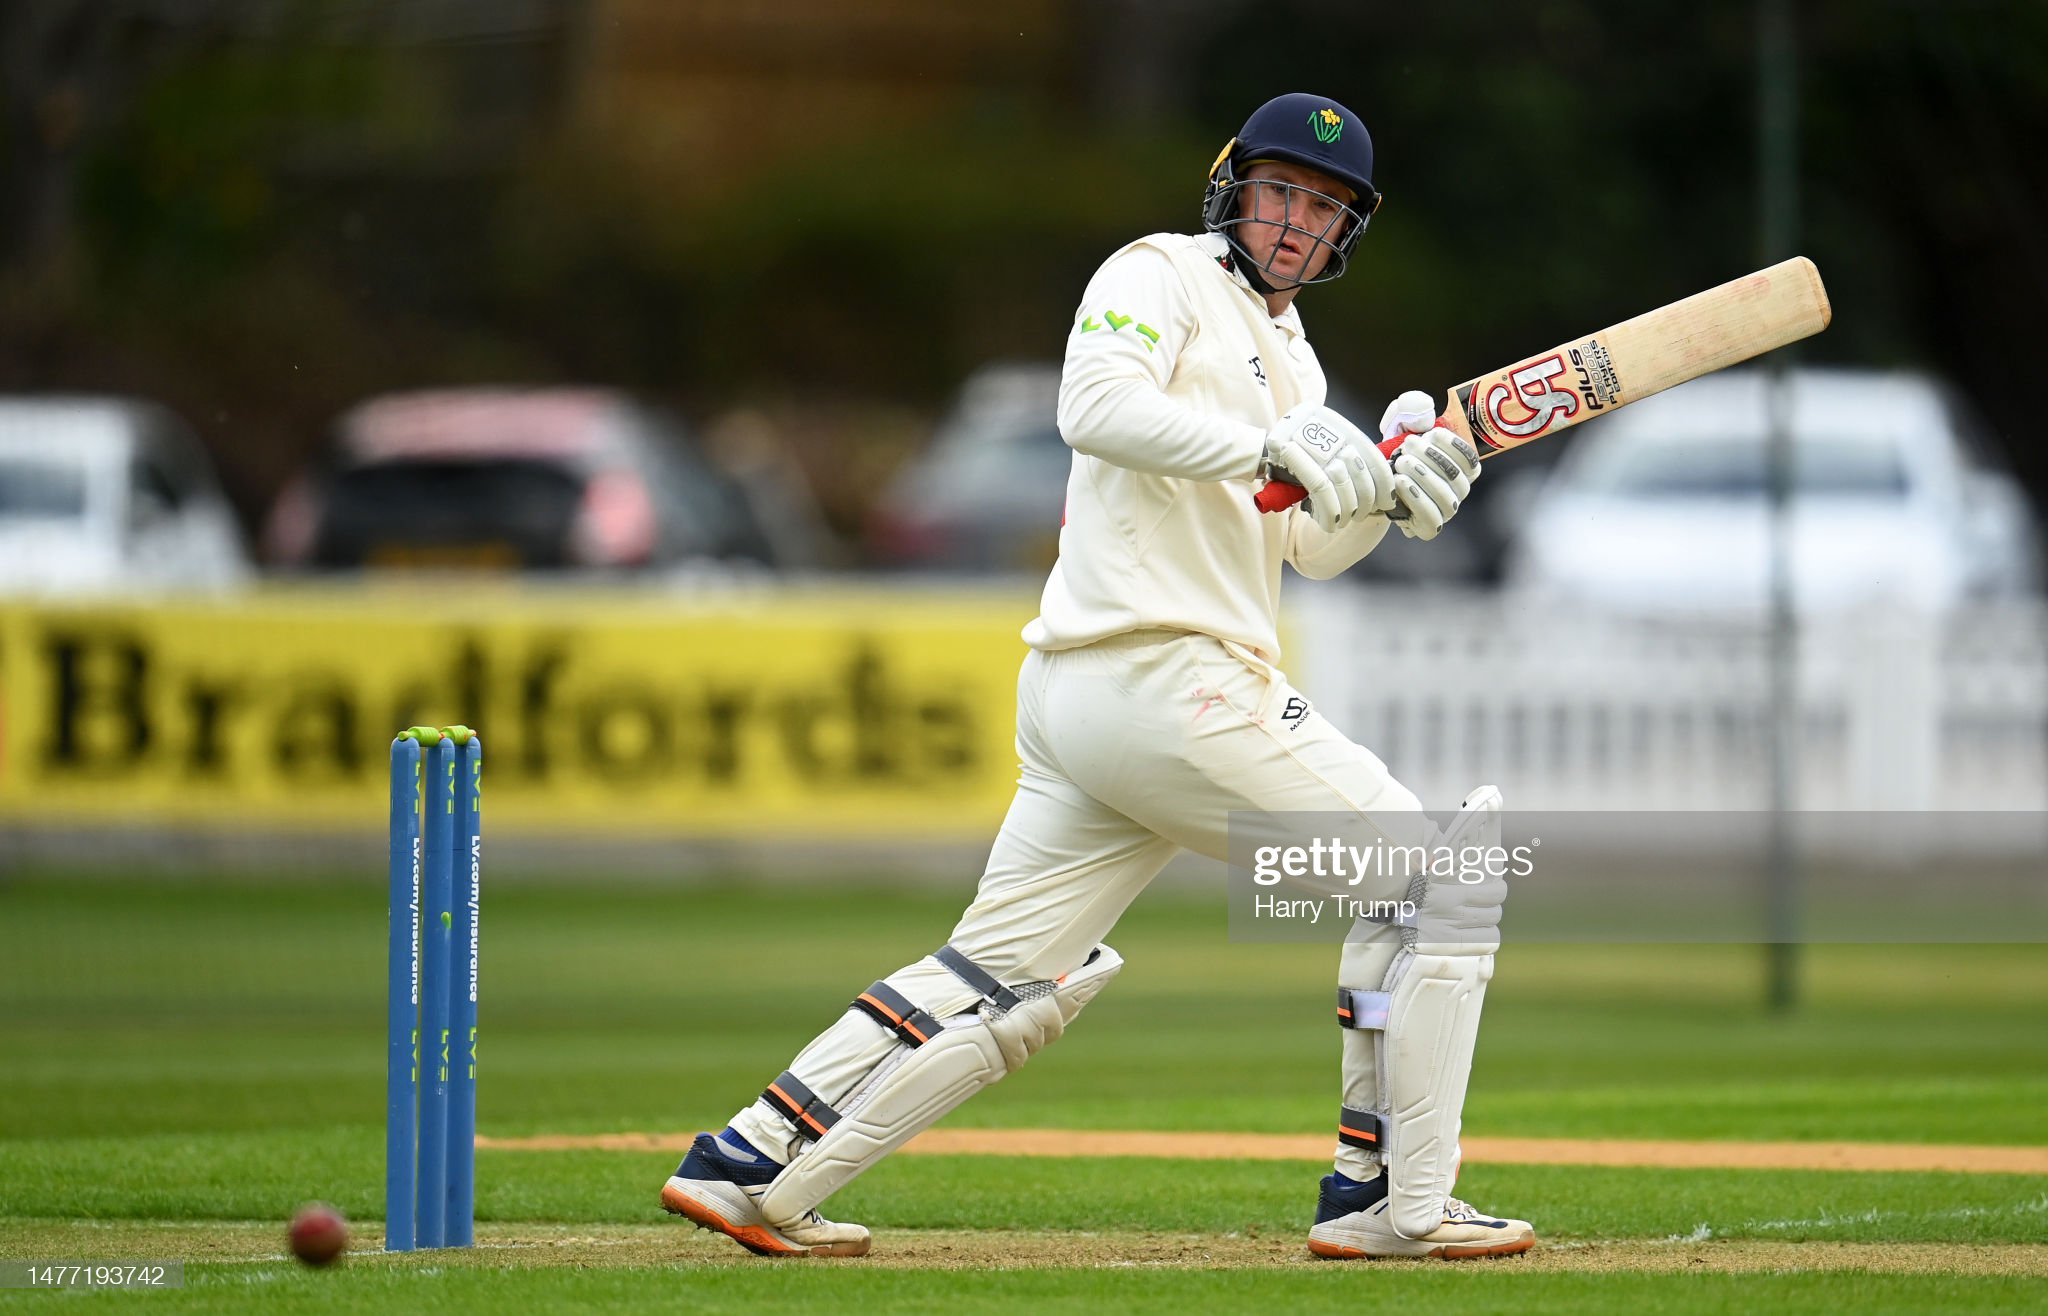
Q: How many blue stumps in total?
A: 3